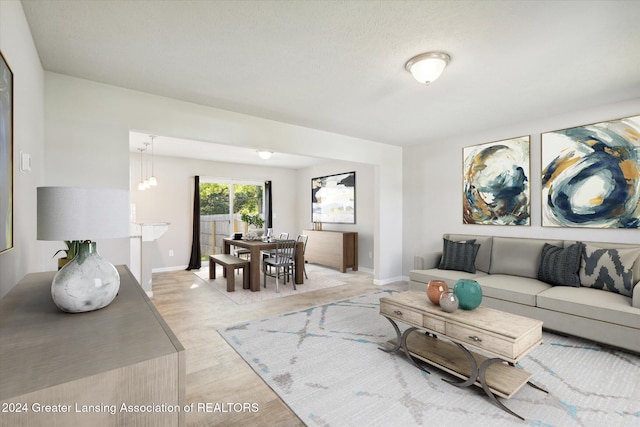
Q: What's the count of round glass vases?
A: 3